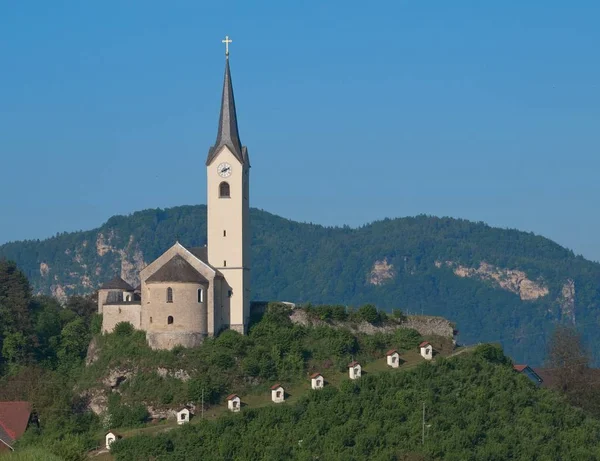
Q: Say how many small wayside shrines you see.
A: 8